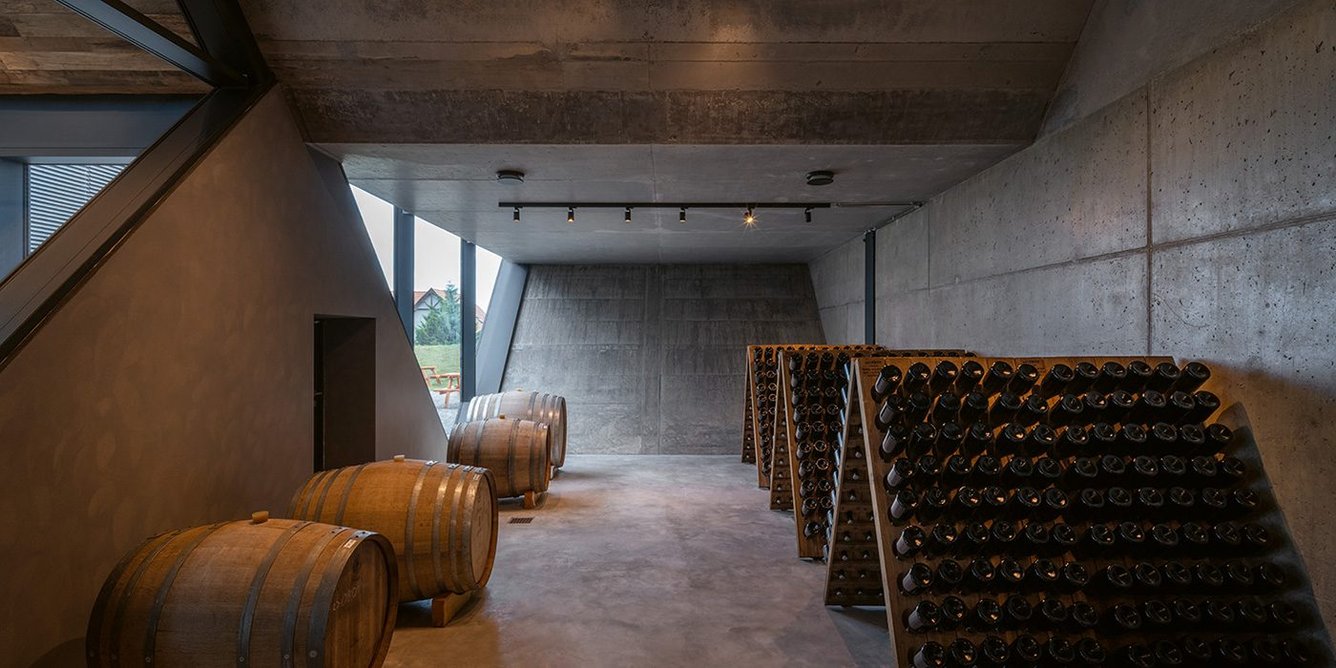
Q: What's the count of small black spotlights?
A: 6